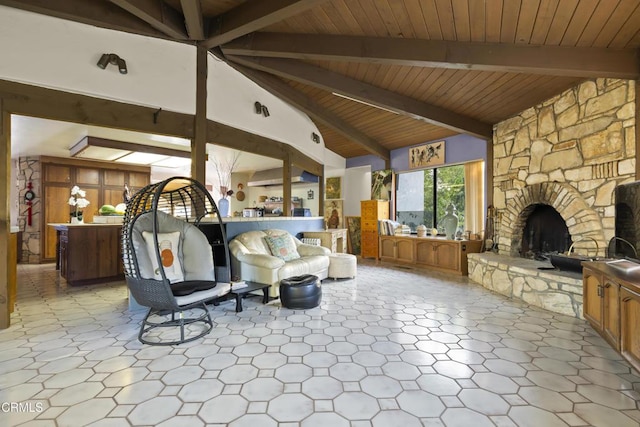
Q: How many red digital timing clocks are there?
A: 0